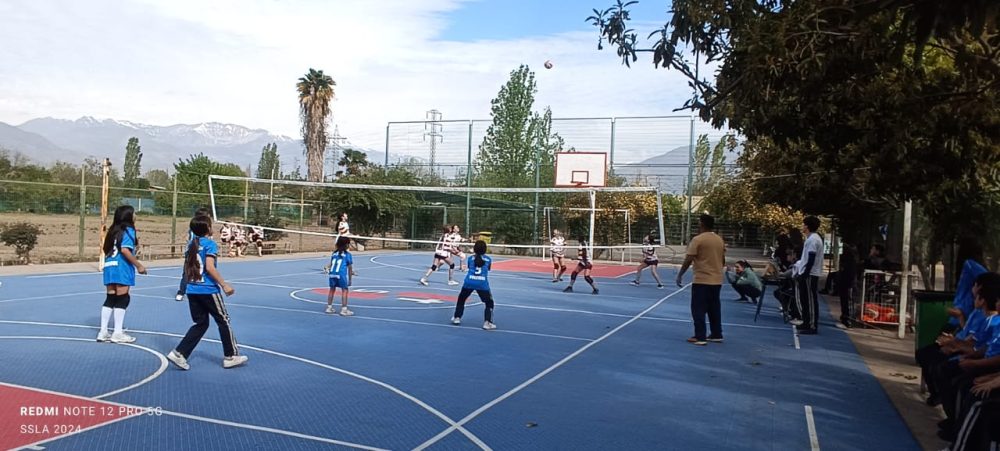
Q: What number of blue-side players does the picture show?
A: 5